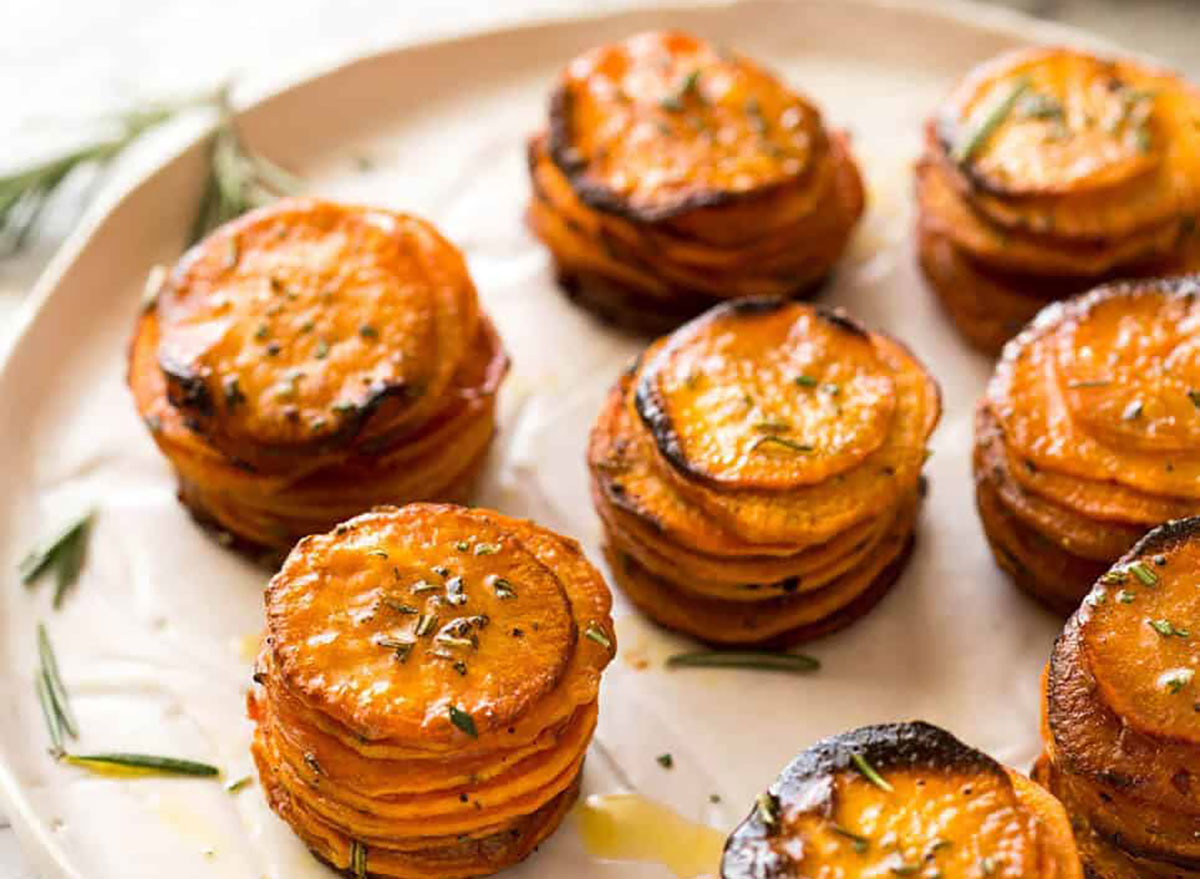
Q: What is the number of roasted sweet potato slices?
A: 8